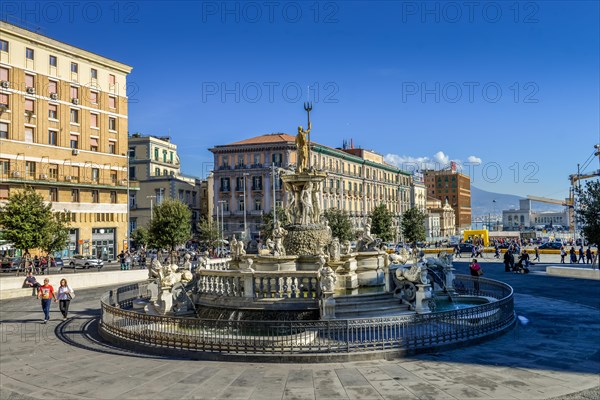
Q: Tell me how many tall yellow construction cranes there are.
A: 2